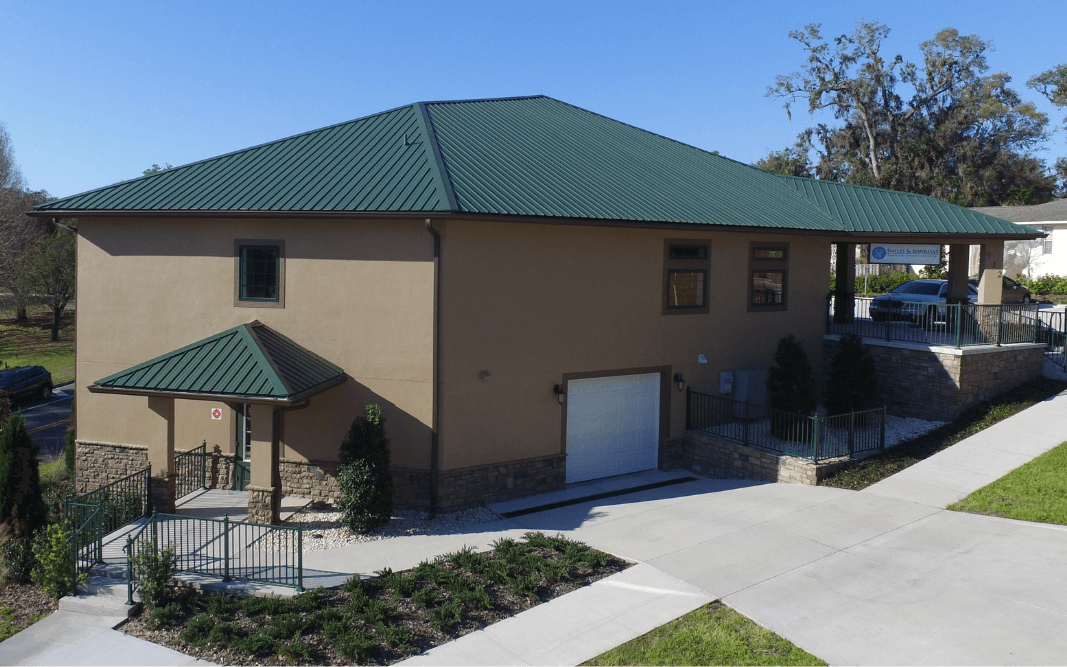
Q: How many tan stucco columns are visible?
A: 5